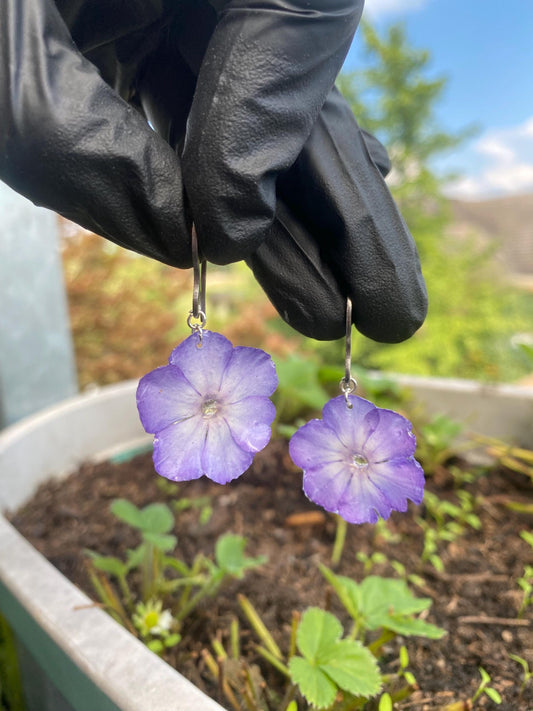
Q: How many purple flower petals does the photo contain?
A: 12